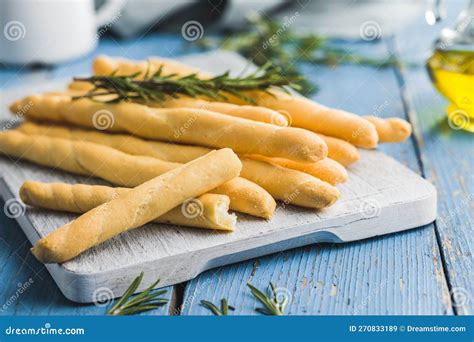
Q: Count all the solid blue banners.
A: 1